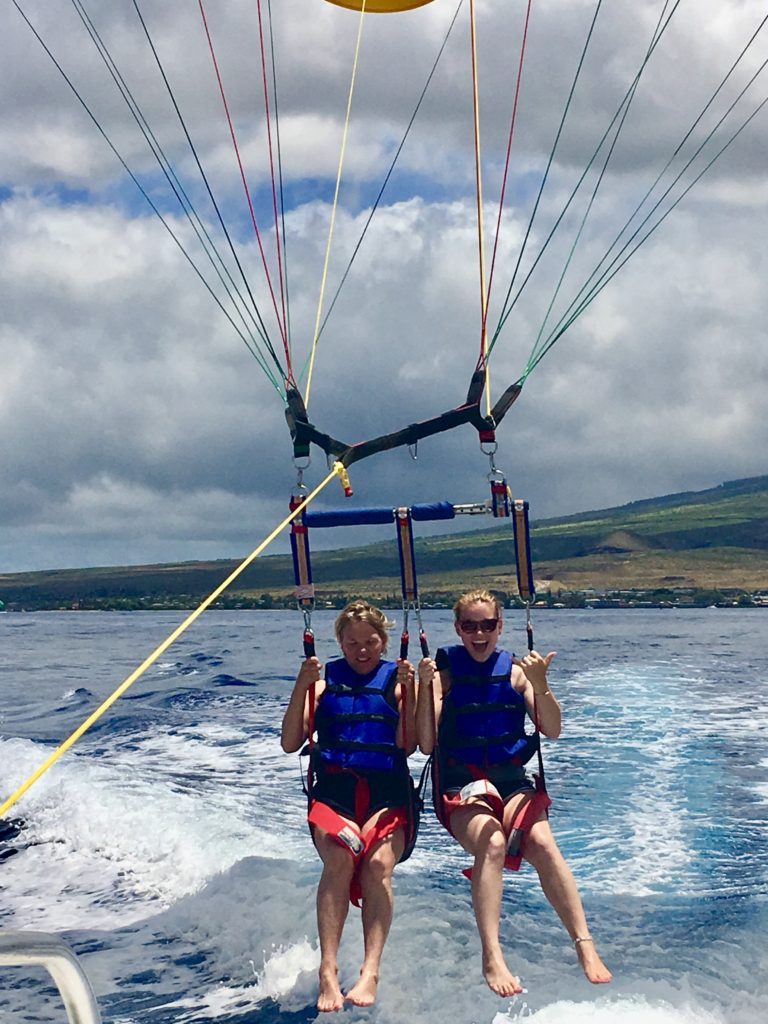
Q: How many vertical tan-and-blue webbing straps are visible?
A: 3